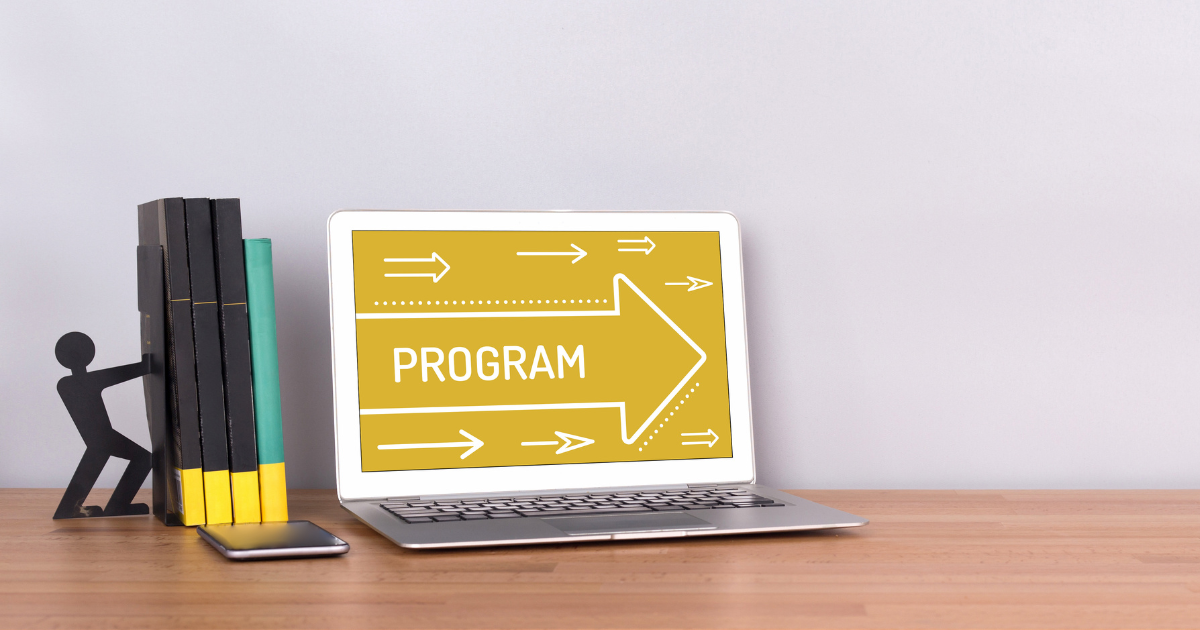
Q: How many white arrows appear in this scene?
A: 8